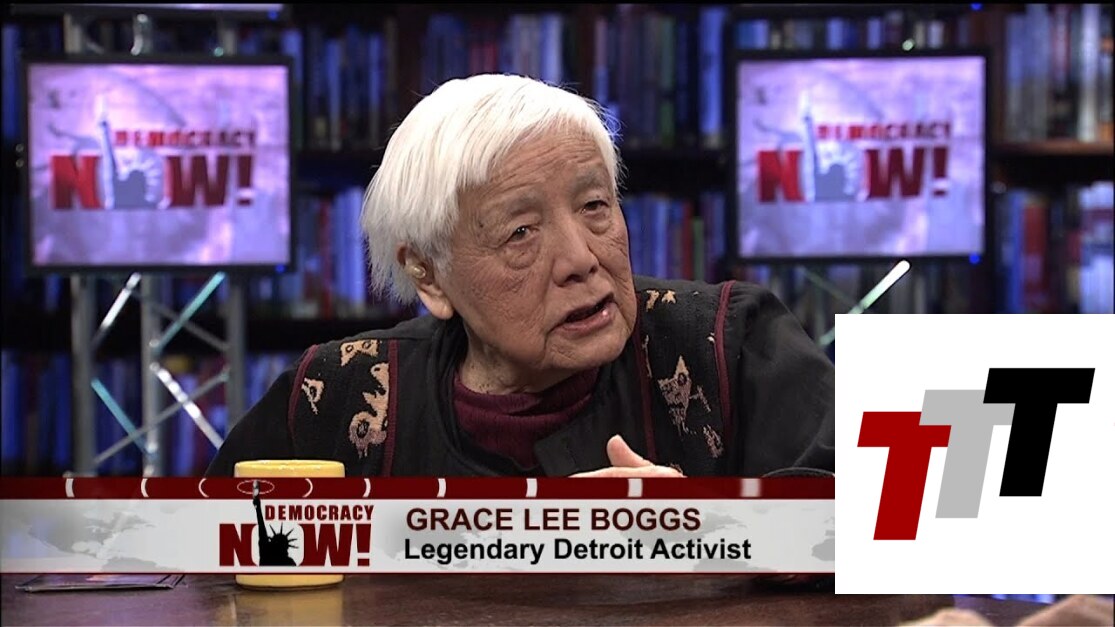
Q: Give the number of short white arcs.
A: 9